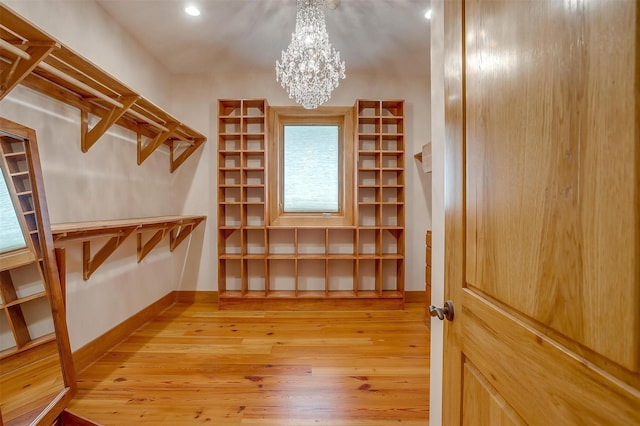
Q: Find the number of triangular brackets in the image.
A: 7